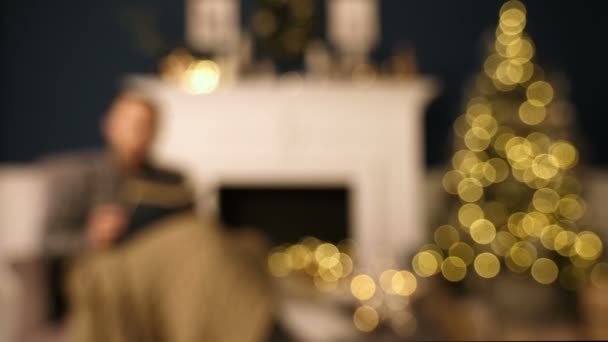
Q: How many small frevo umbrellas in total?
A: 0